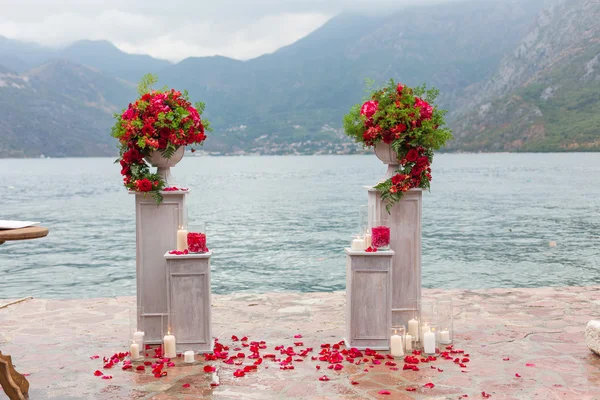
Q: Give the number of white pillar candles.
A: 13